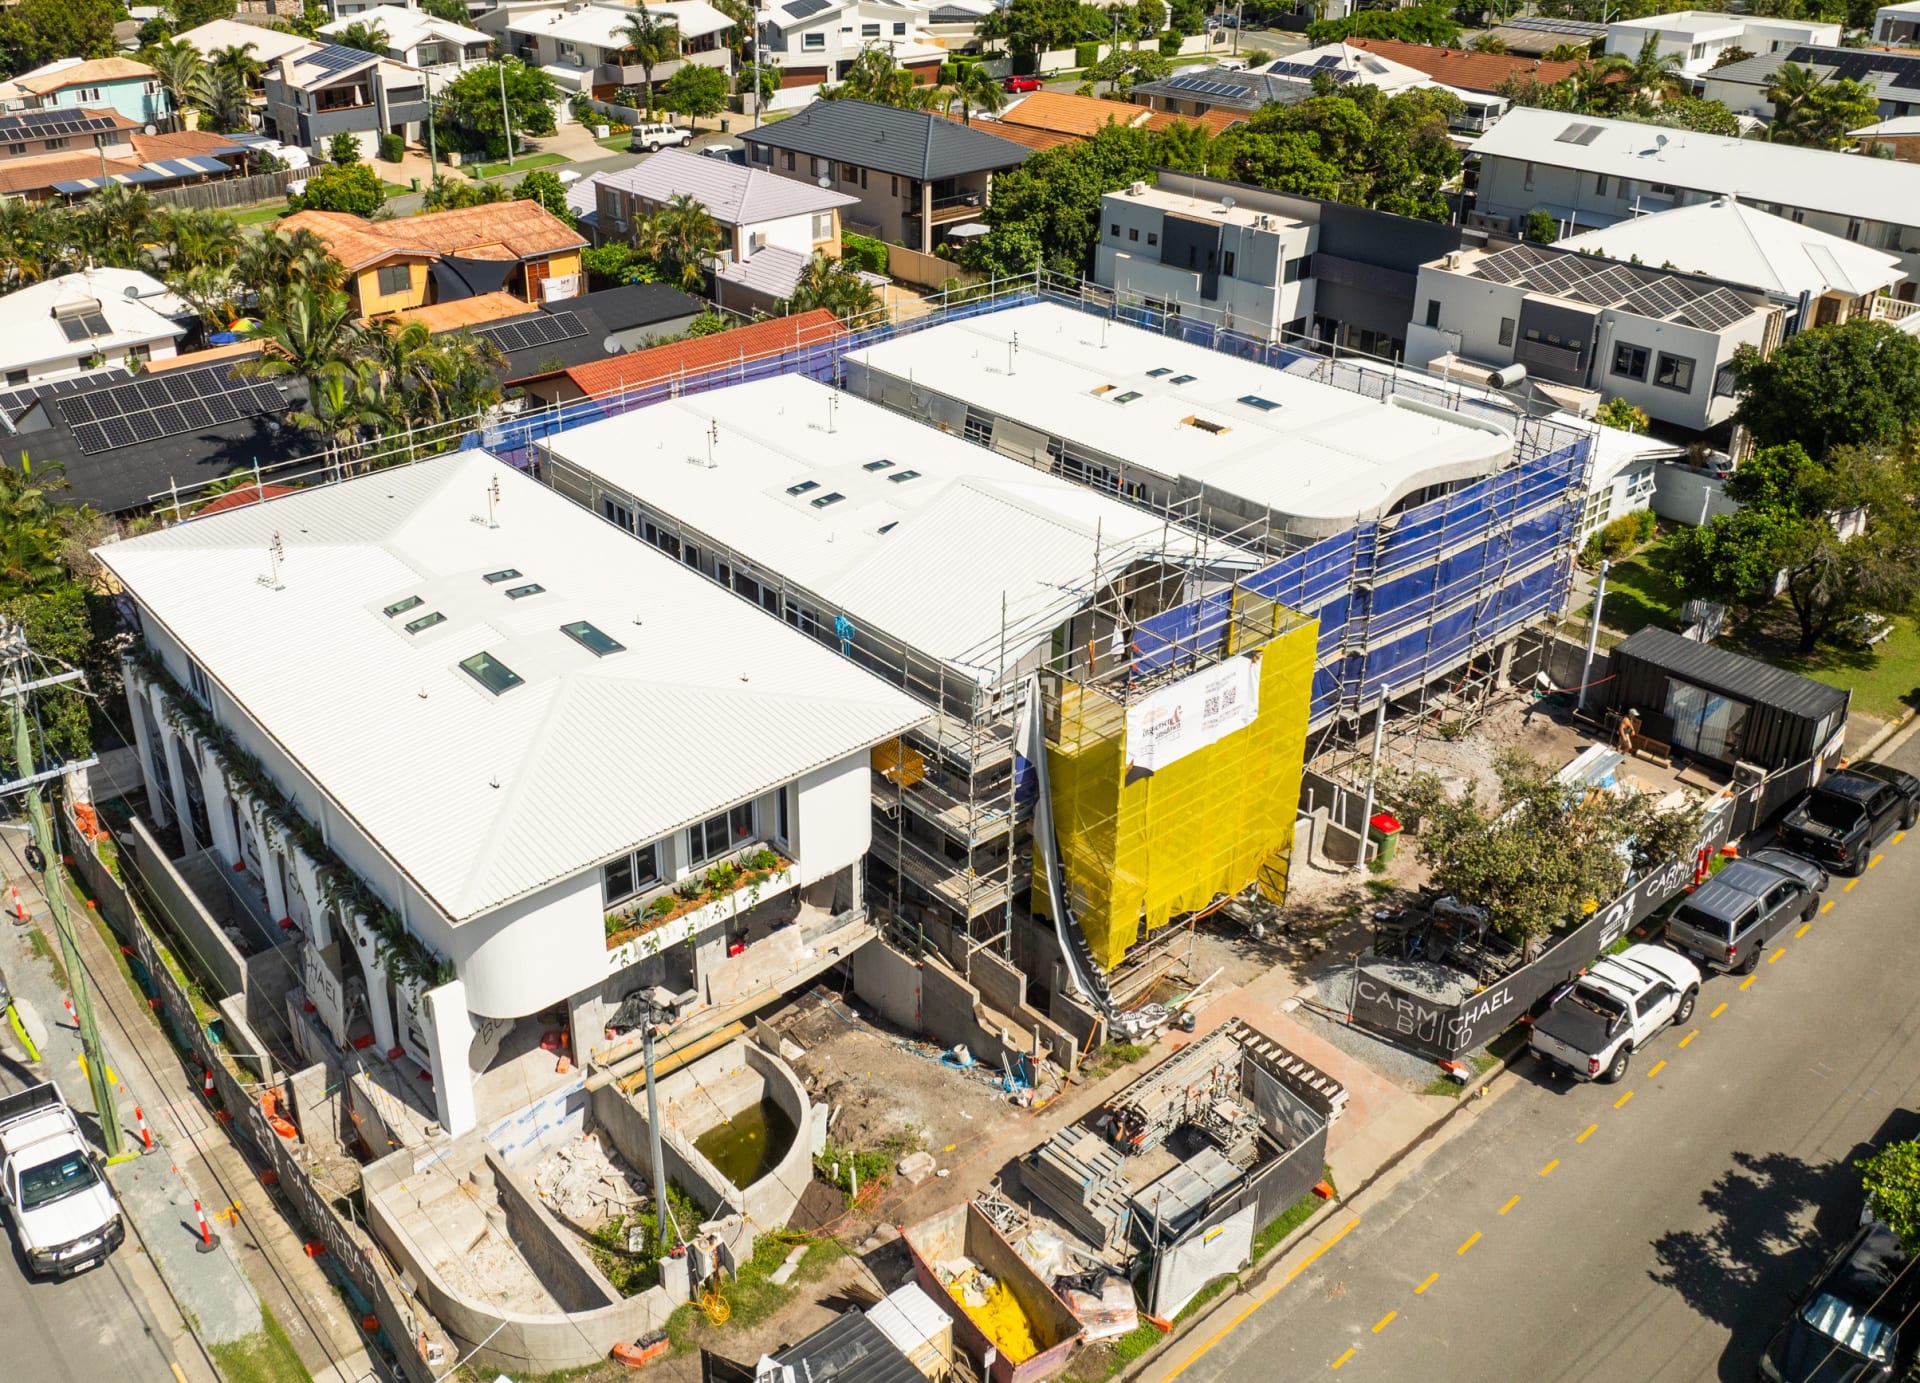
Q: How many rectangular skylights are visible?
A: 14